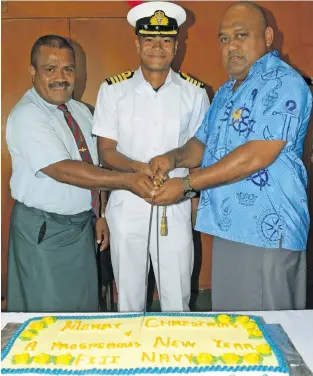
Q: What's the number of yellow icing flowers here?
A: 14